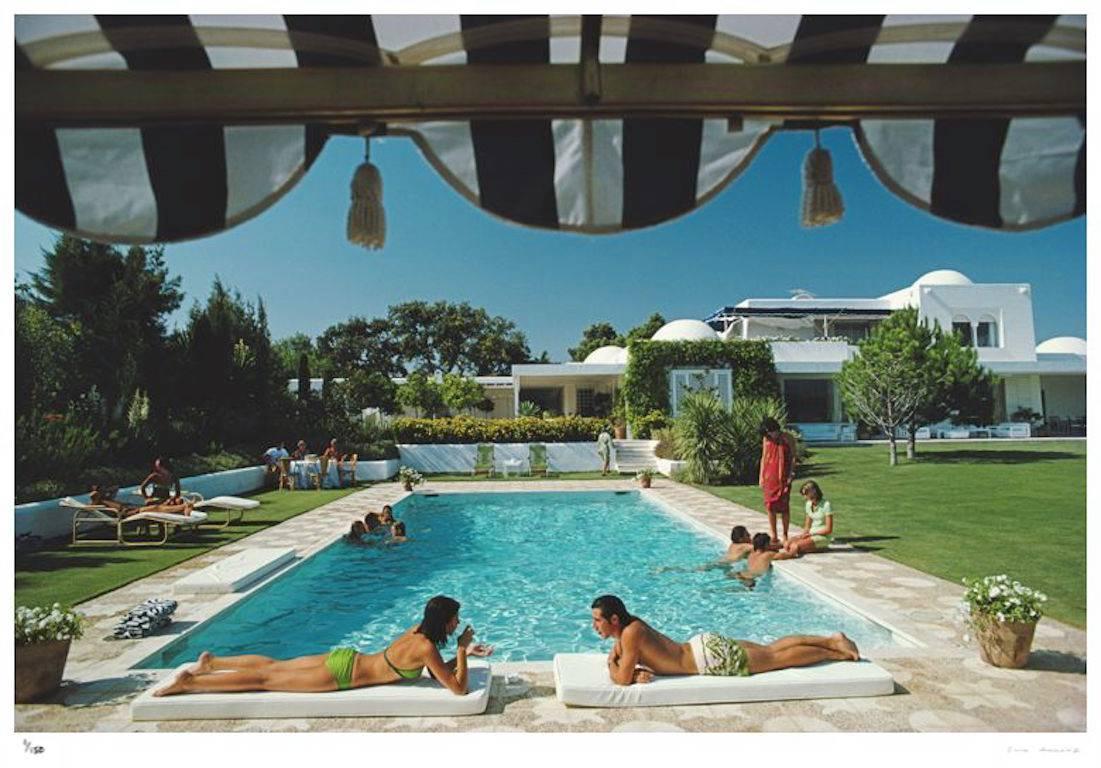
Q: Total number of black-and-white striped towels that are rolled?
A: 1